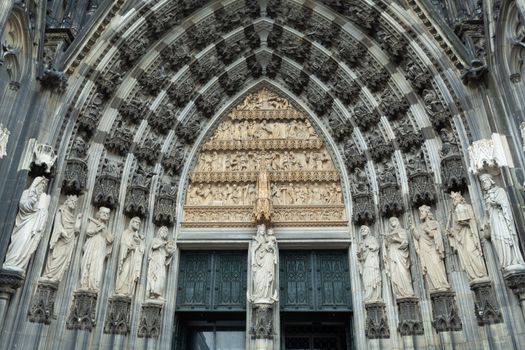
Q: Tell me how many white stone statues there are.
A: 11